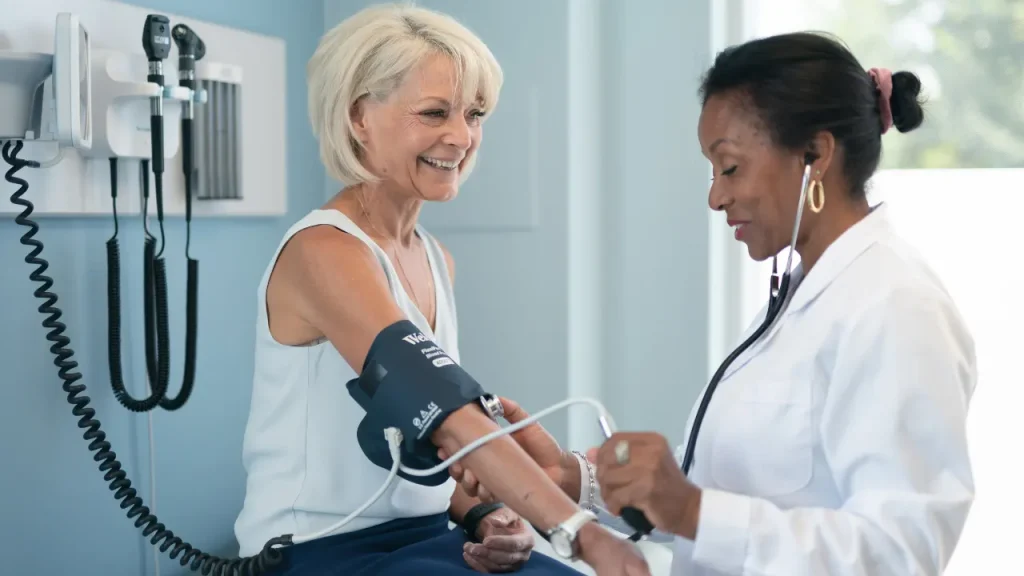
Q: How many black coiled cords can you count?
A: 3